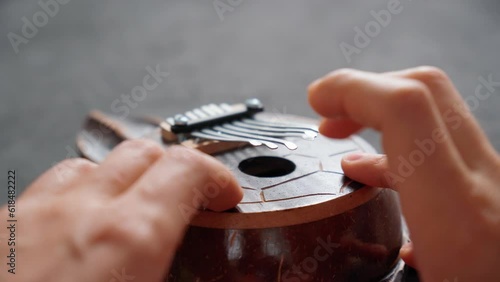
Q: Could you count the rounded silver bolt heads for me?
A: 2